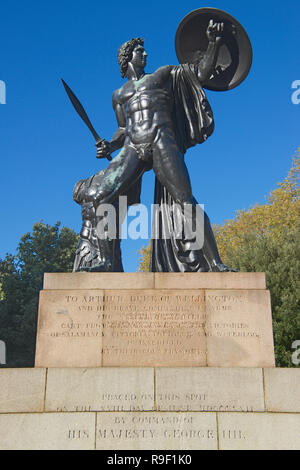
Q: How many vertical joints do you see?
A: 8